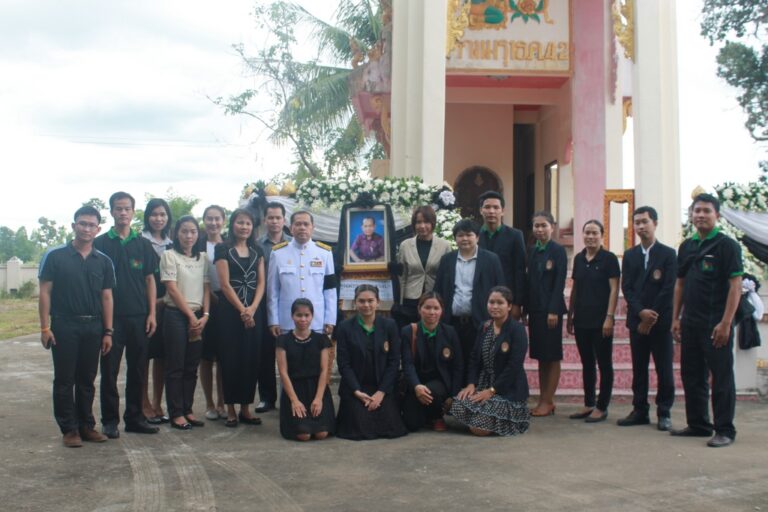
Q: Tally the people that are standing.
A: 15